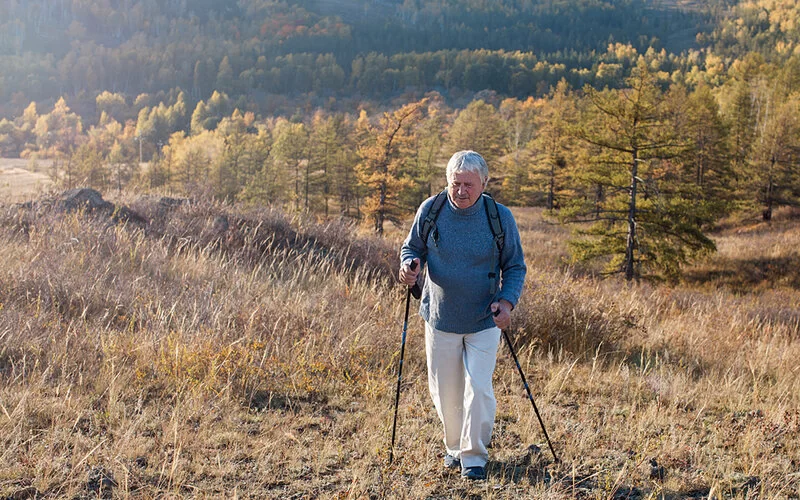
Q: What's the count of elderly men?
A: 1